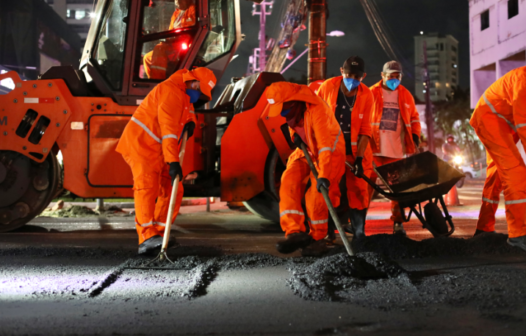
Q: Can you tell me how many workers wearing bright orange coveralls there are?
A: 6